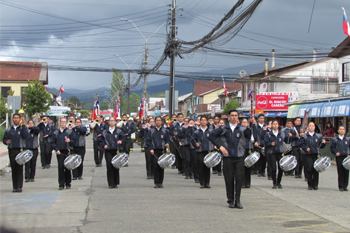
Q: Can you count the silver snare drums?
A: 9